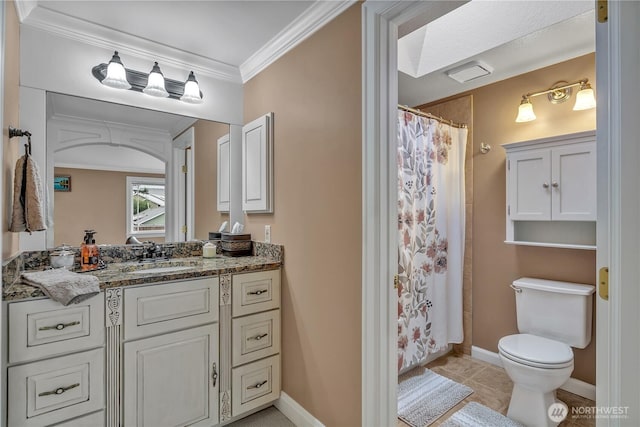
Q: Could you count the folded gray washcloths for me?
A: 1